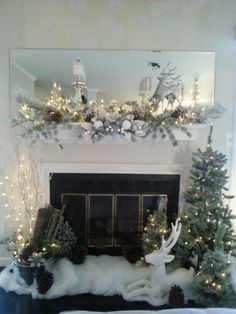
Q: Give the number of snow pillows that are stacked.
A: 0